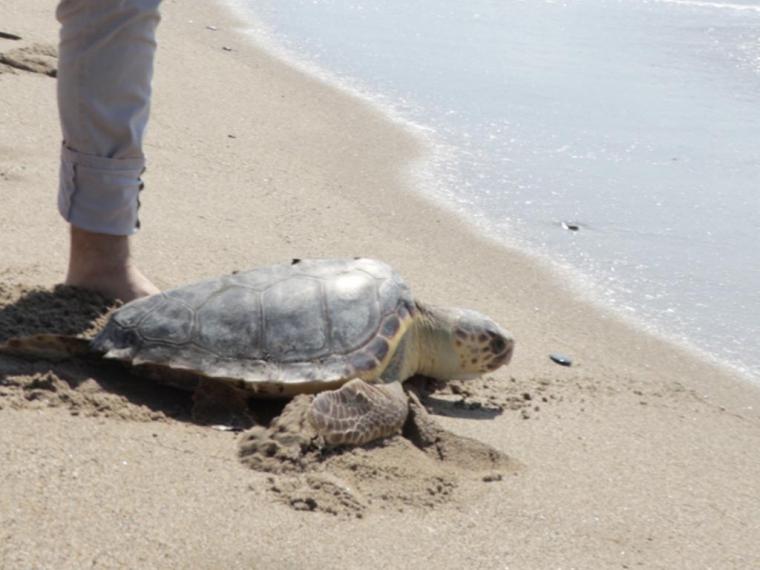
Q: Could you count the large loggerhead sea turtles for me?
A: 1